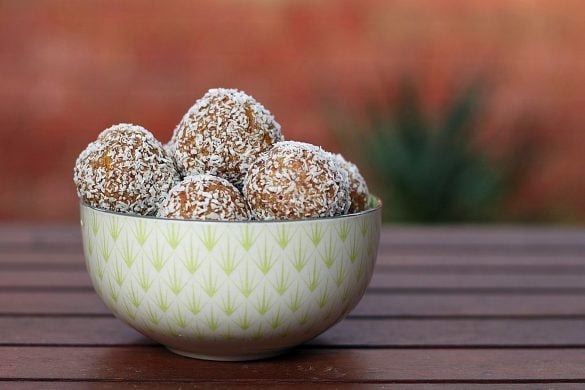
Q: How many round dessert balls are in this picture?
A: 5